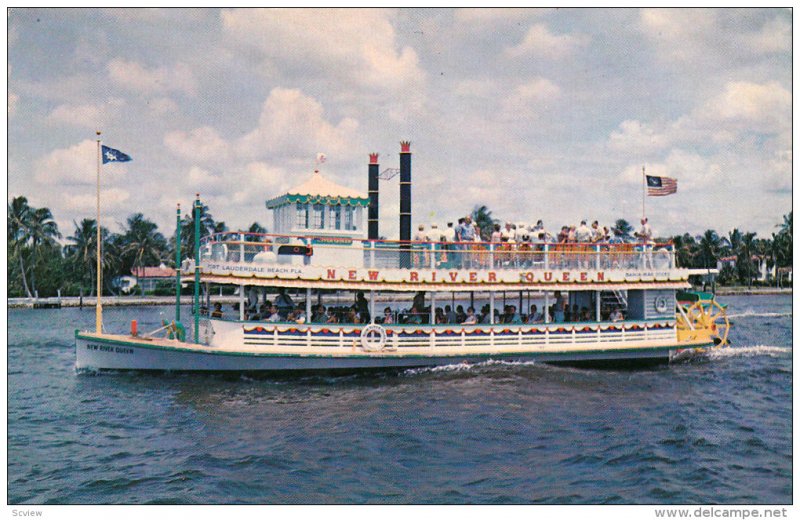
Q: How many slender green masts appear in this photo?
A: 2